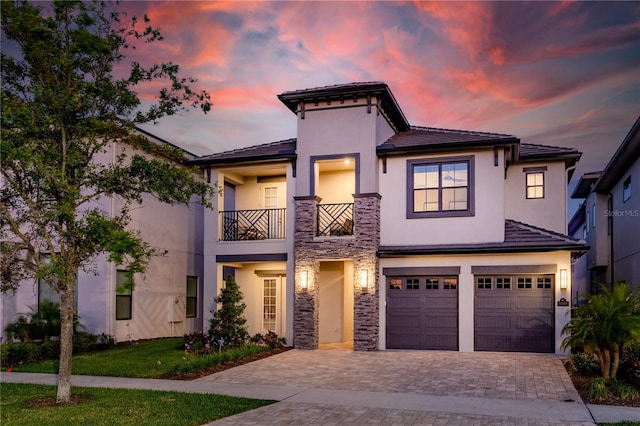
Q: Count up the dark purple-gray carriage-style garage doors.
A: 2